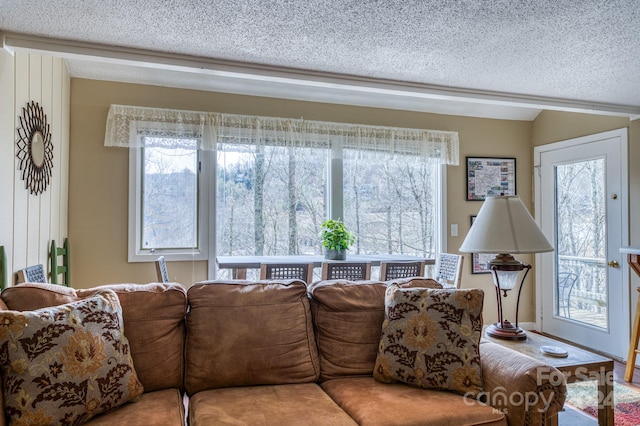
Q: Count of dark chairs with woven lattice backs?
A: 3